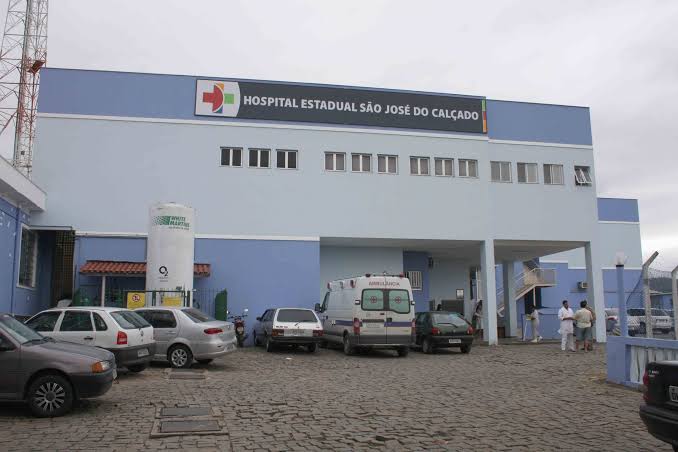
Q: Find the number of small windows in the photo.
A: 13